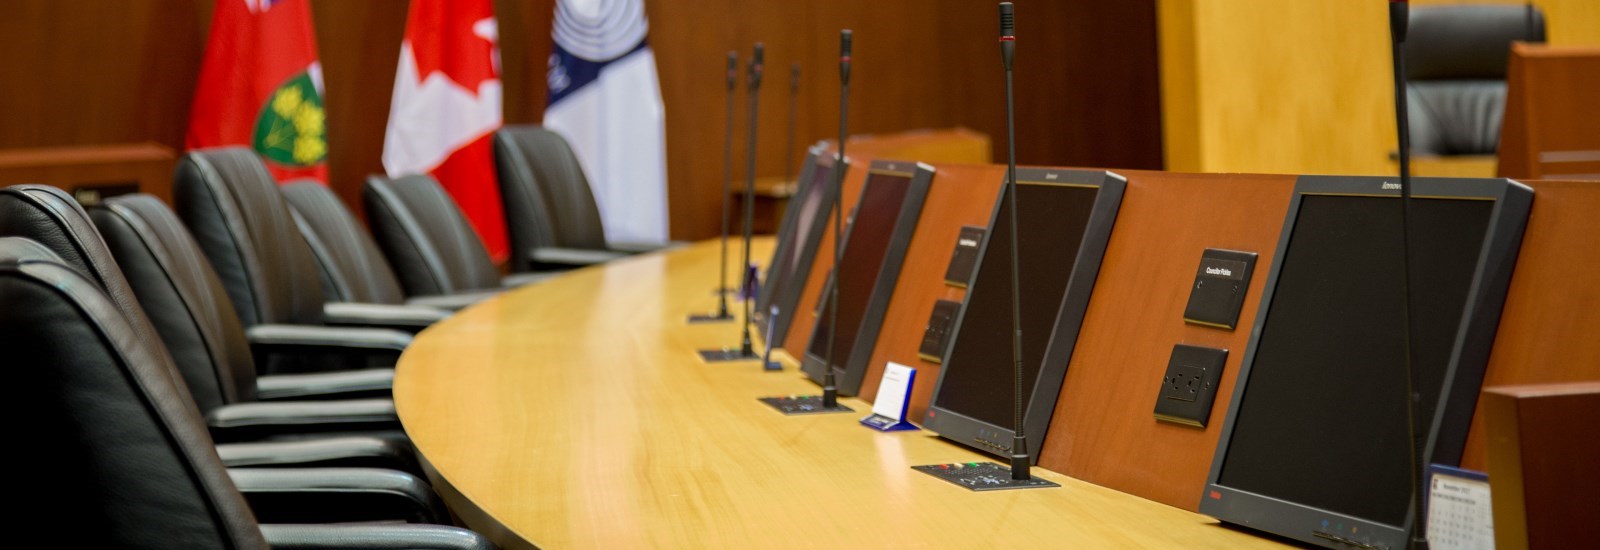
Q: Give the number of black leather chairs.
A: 8